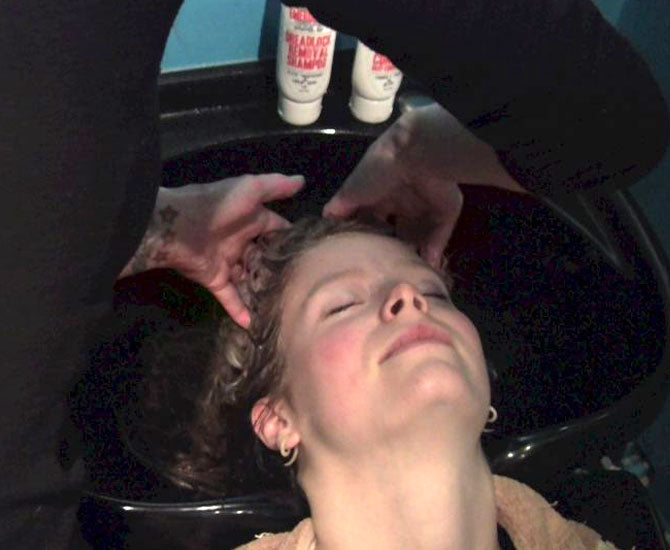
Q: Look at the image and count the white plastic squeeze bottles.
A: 2